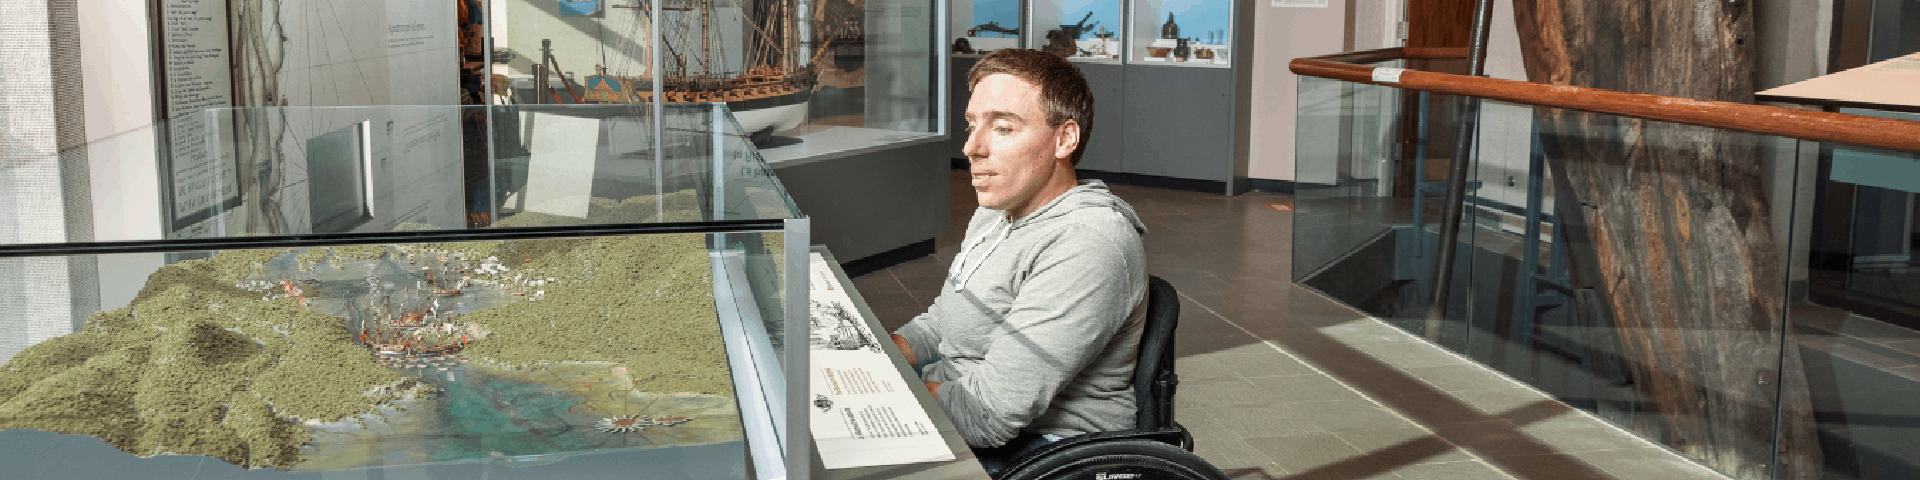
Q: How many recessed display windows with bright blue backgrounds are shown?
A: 3